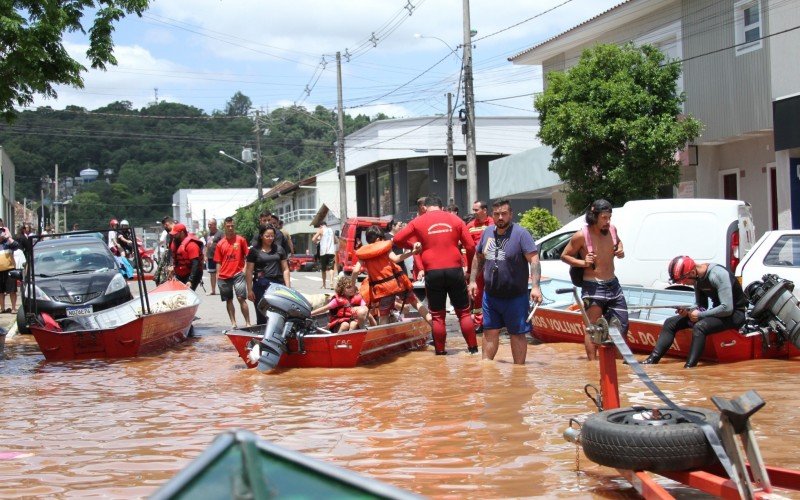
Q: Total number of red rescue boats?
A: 3